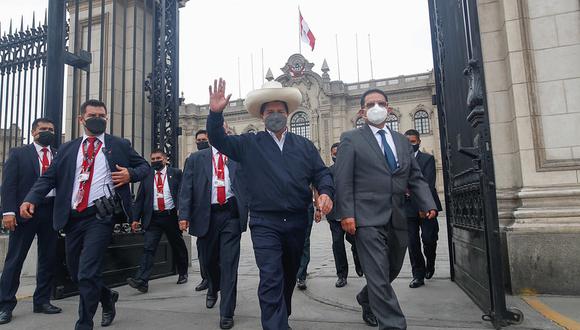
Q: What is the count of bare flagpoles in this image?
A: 6